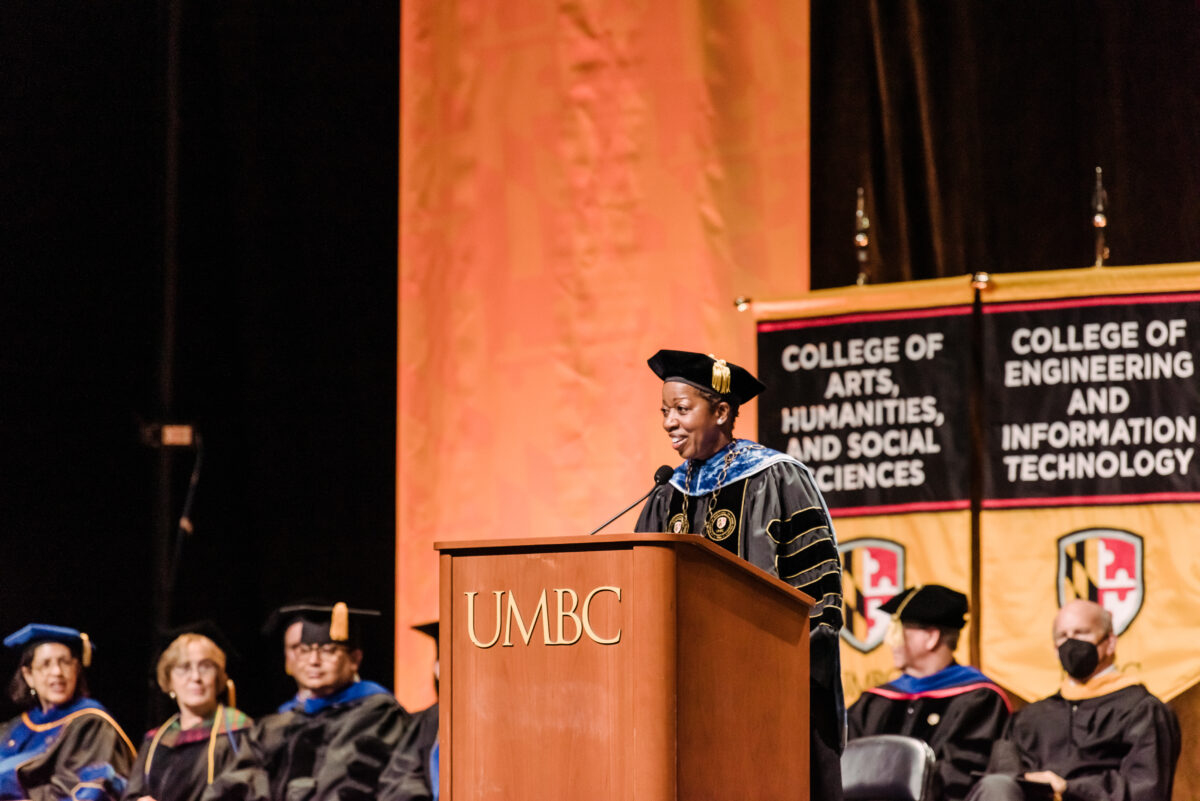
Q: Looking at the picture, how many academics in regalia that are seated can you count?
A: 6